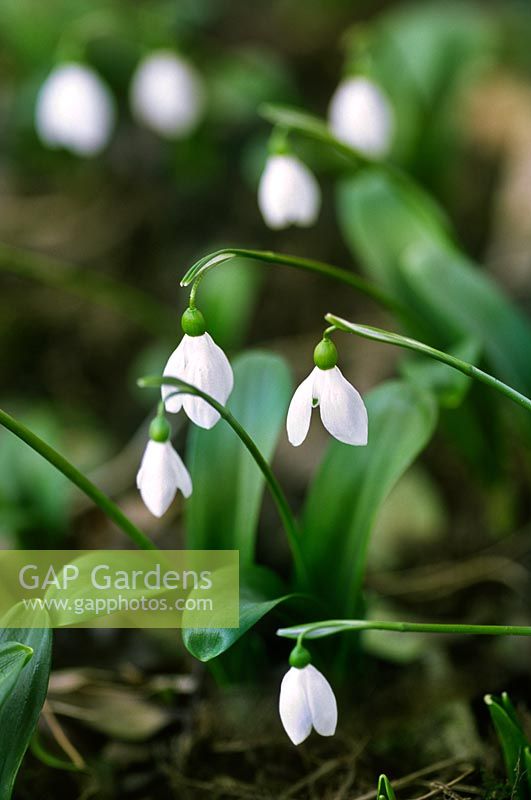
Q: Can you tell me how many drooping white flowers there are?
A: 8